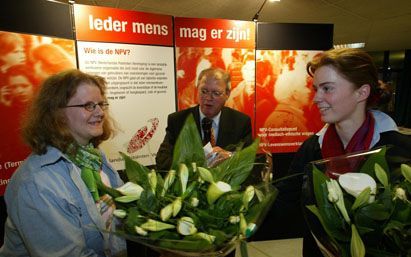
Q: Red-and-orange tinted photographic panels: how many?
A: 3